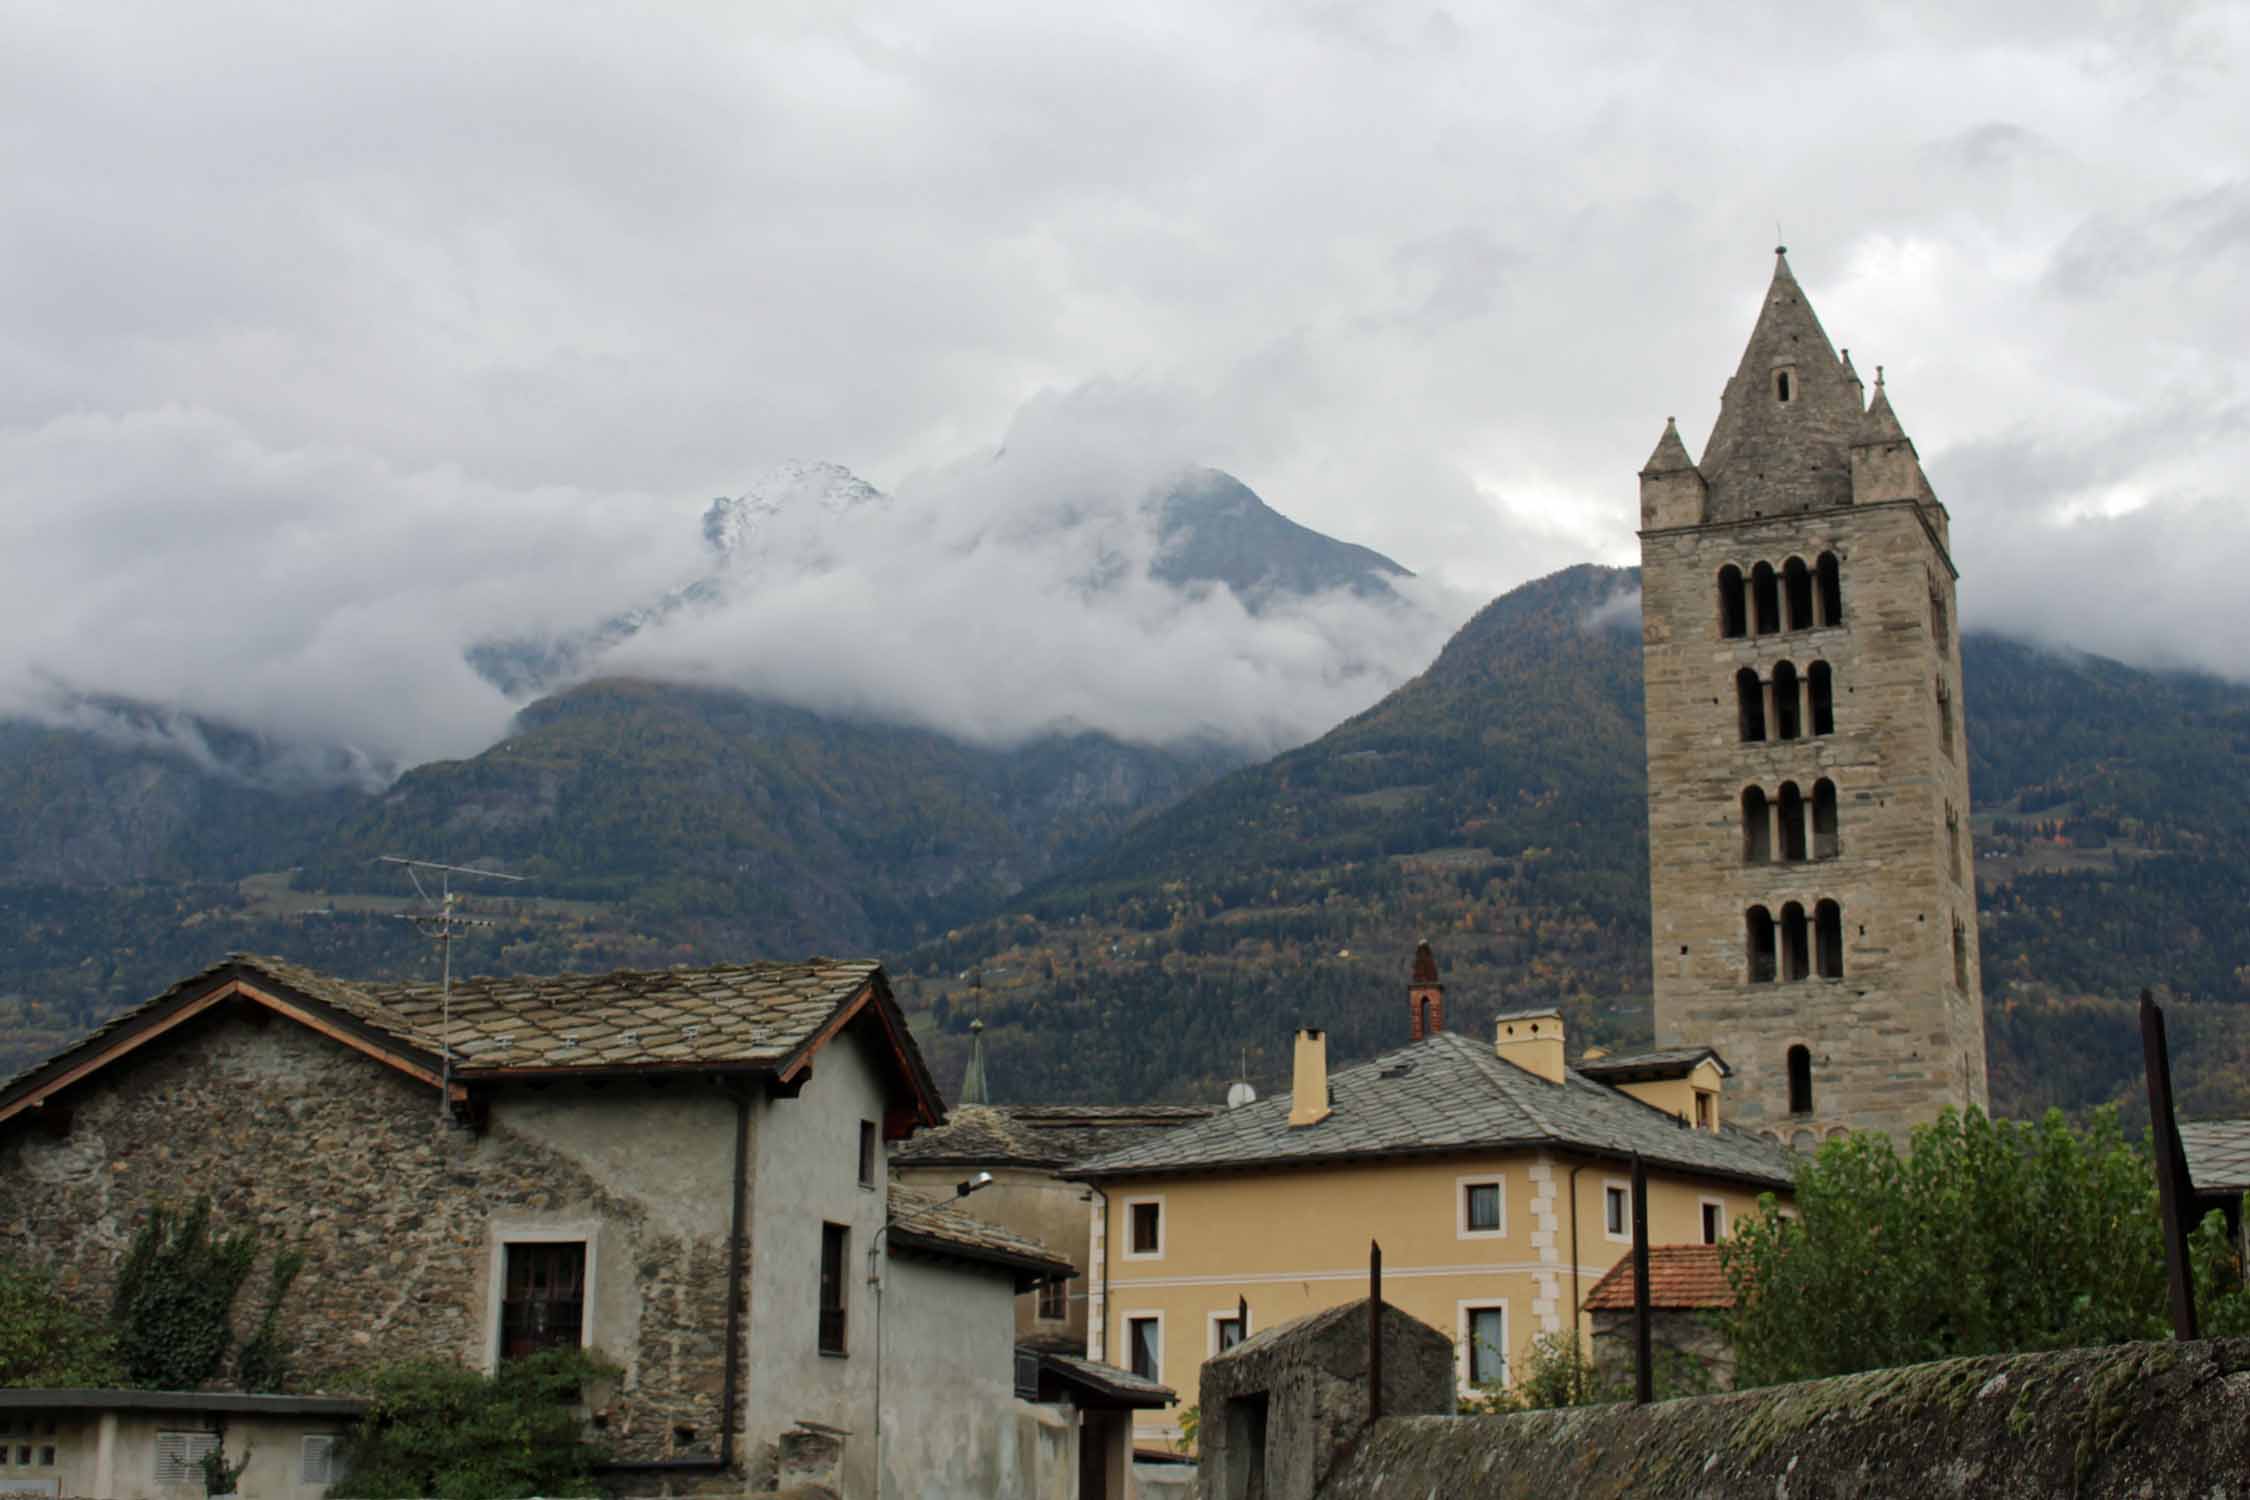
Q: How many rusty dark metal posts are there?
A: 4